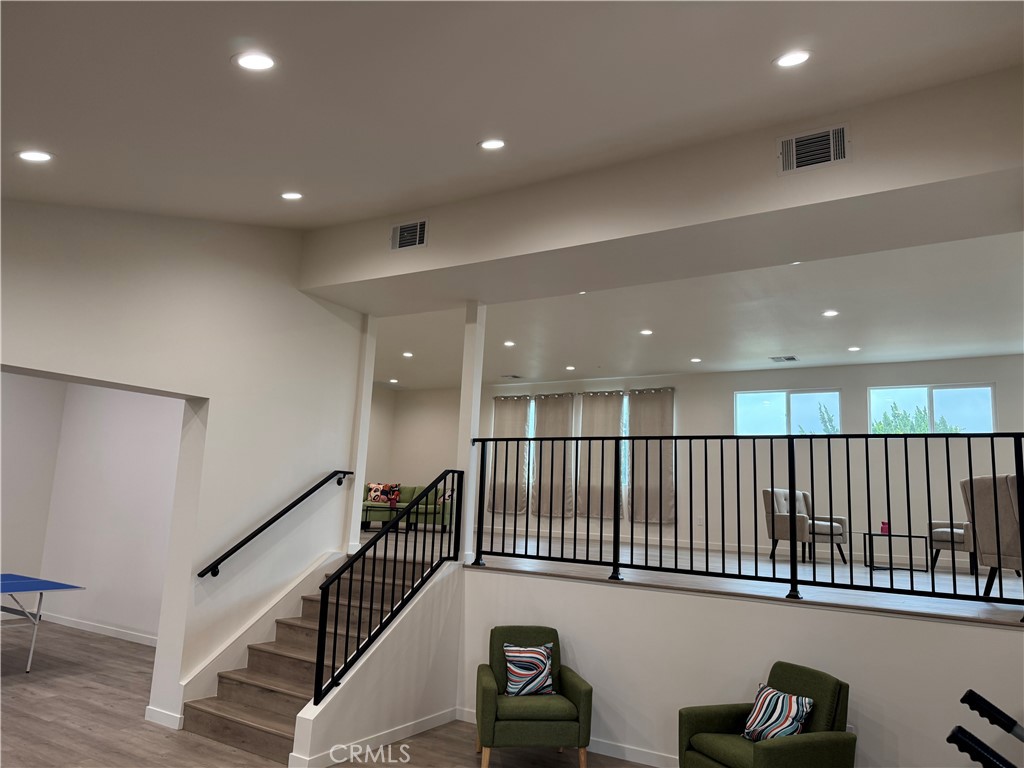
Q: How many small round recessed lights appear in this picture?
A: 15